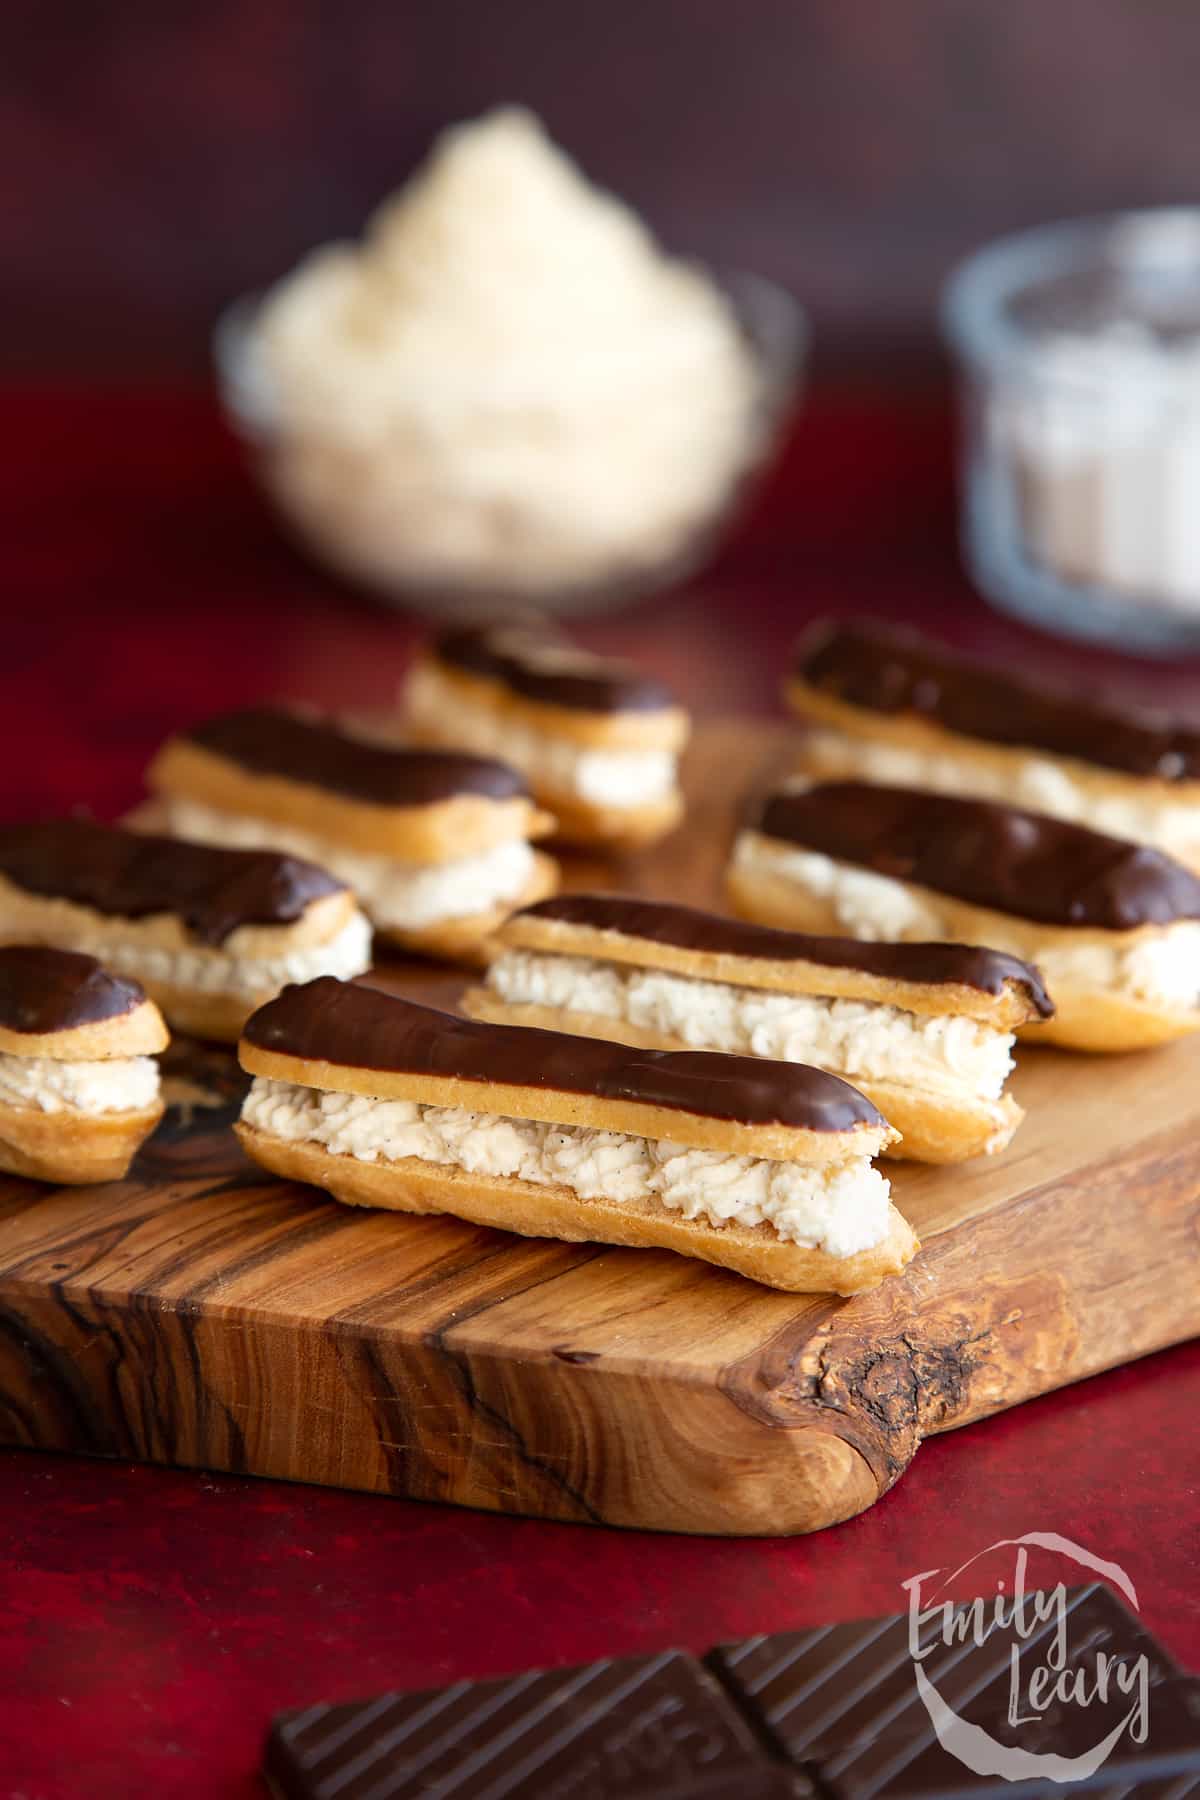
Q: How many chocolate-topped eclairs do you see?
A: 8